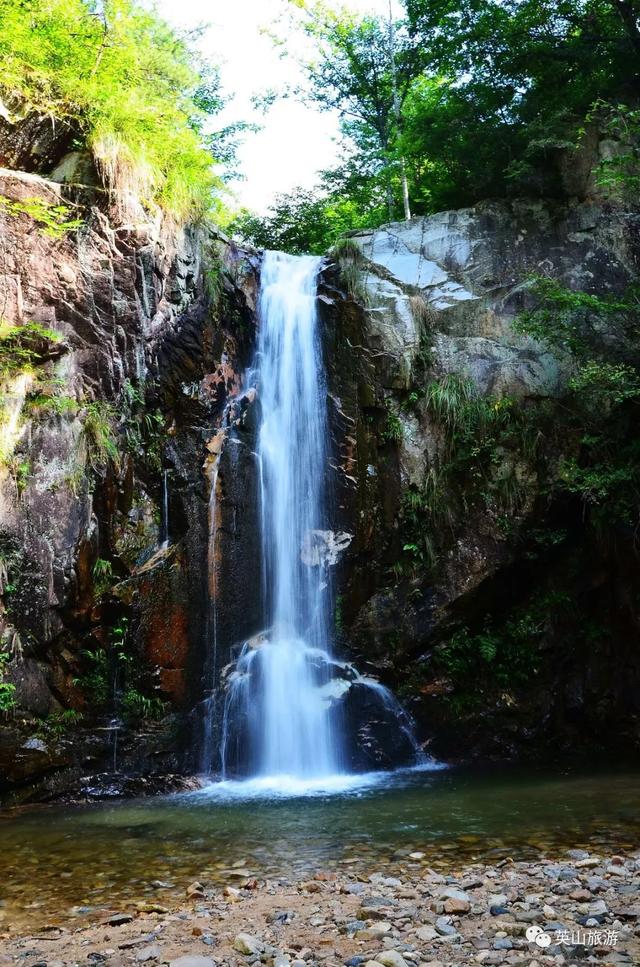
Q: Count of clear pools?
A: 1